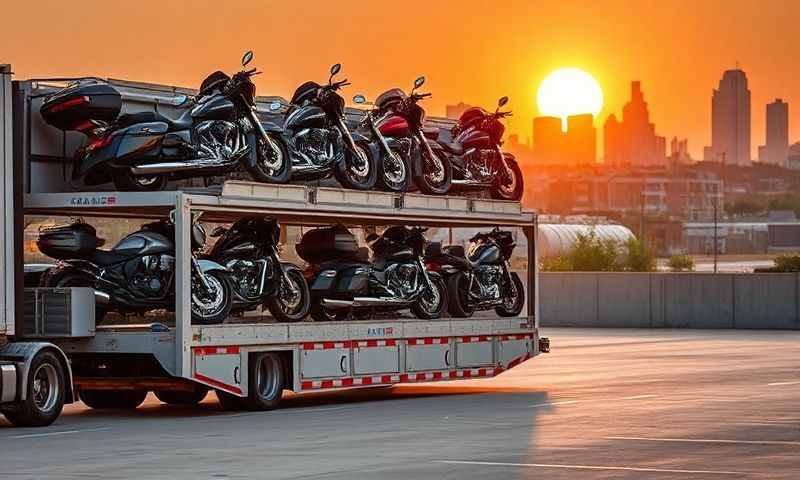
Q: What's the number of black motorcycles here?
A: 6